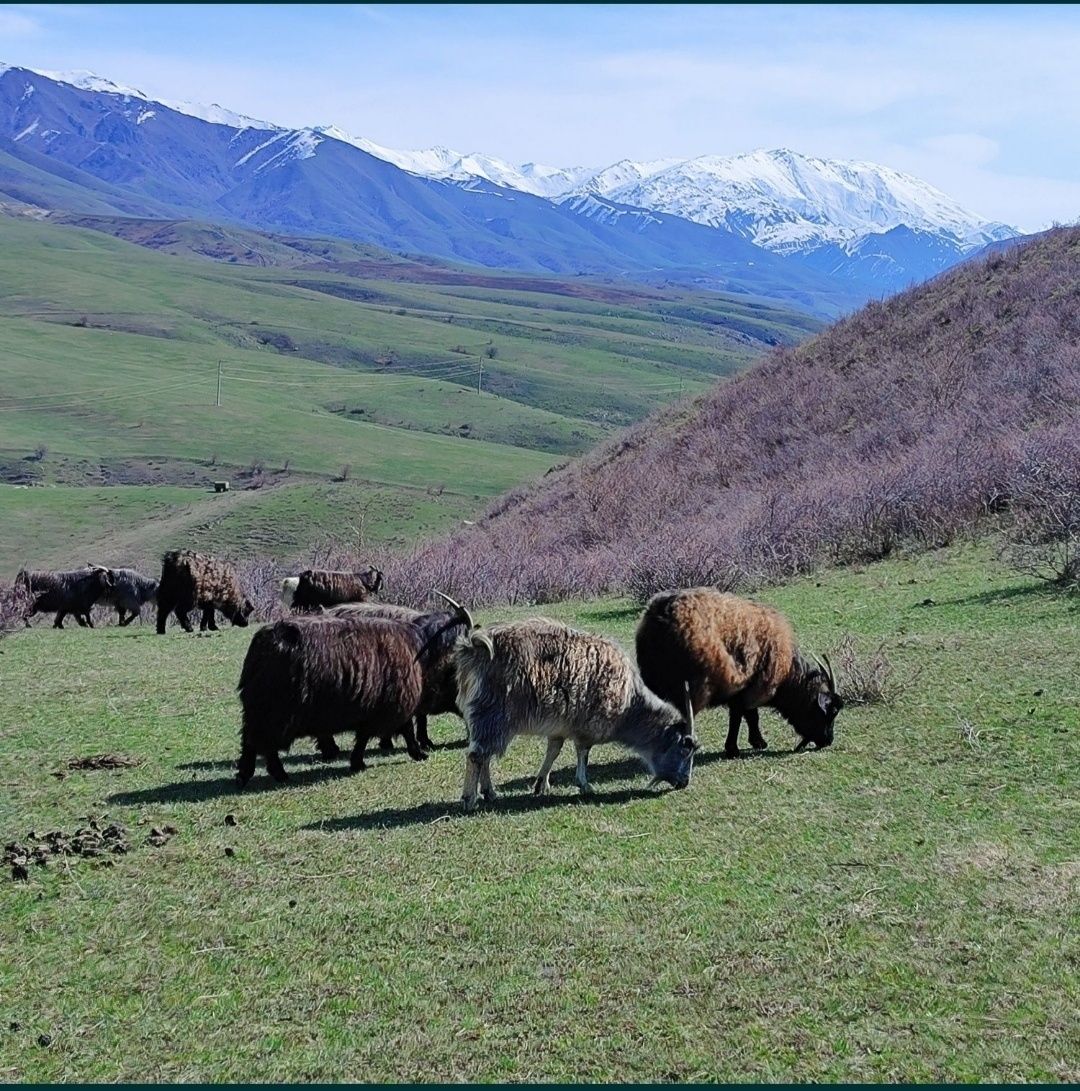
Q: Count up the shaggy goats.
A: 8